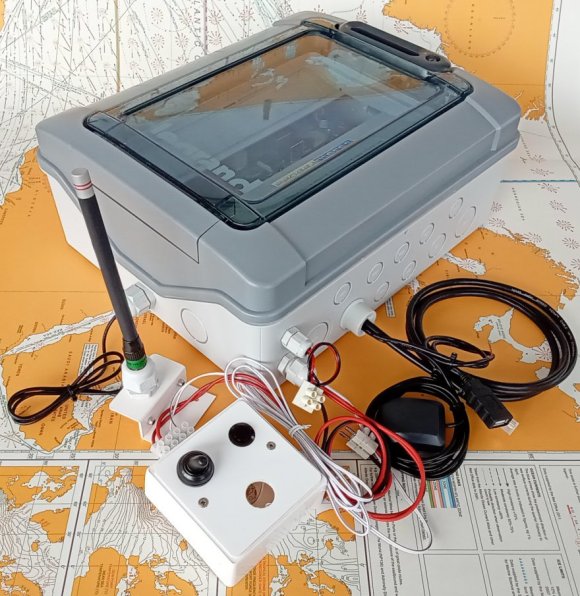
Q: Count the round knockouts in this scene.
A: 11